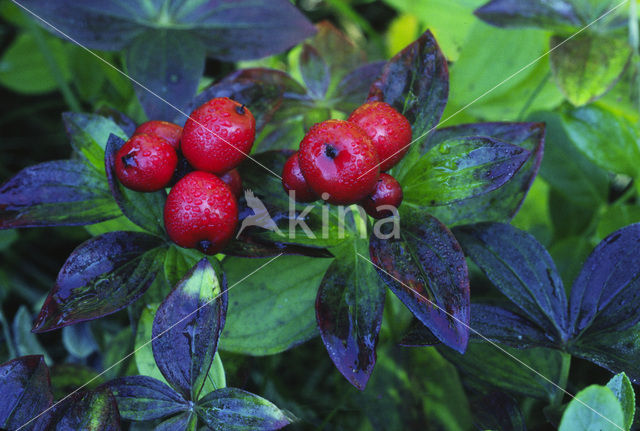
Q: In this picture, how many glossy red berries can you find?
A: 9